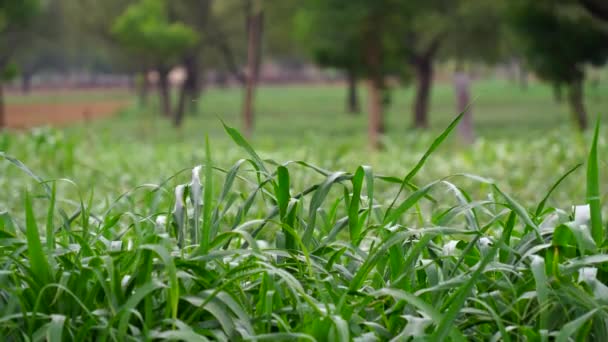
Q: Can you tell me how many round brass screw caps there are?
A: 0